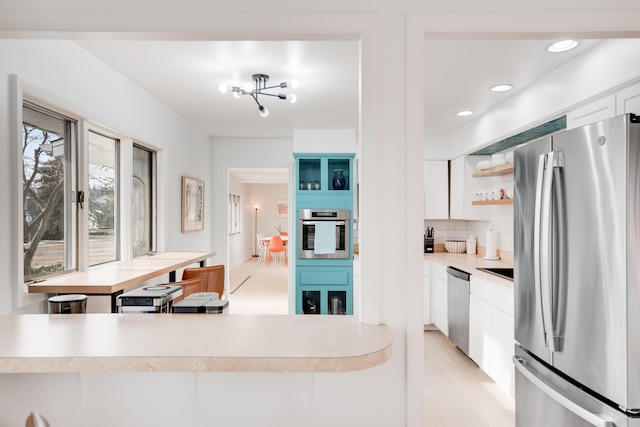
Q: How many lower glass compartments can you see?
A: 2